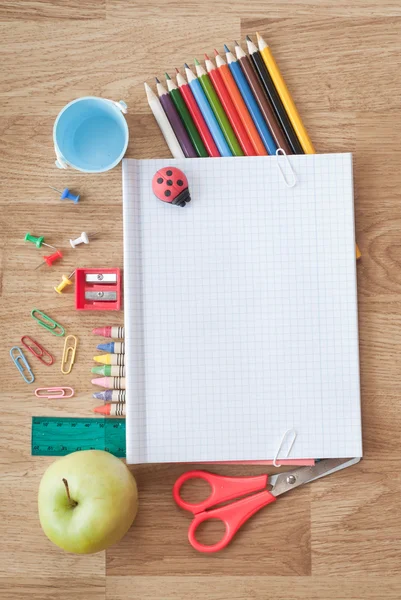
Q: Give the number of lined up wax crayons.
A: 7